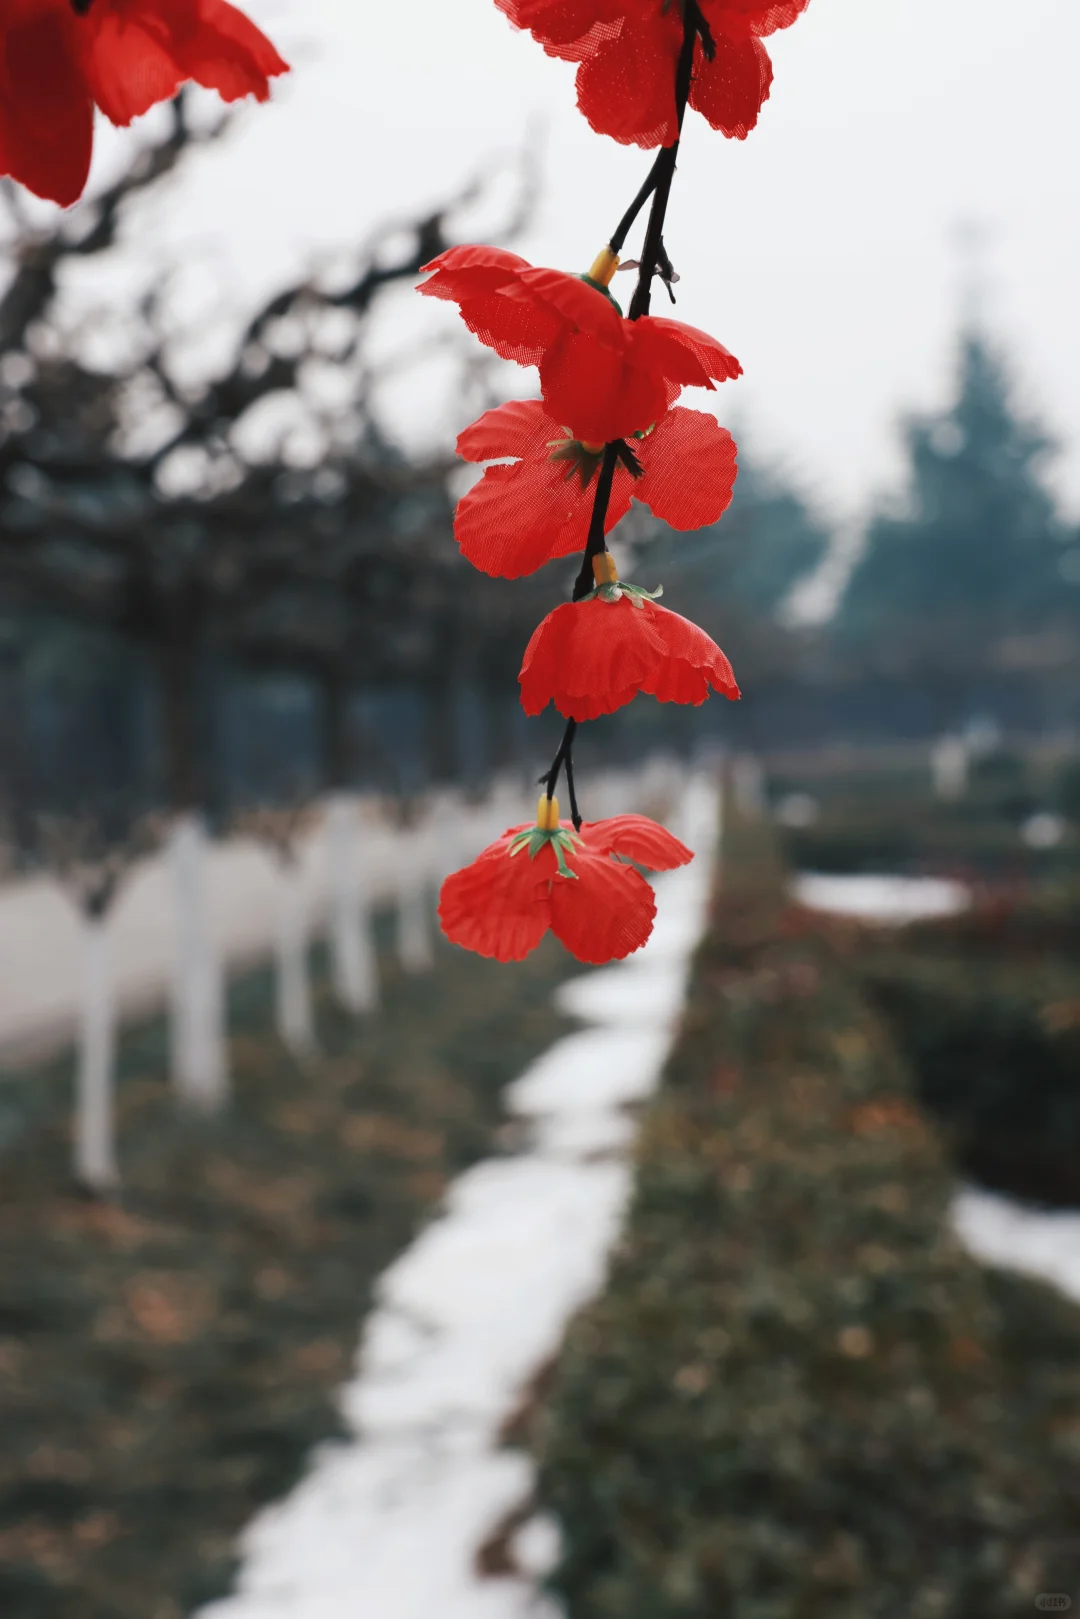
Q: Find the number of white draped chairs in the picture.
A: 0